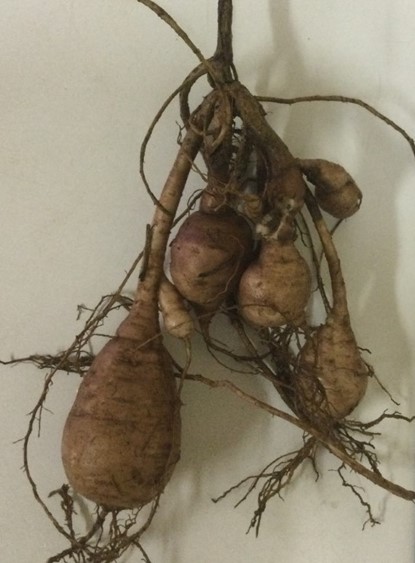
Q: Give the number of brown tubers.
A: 6